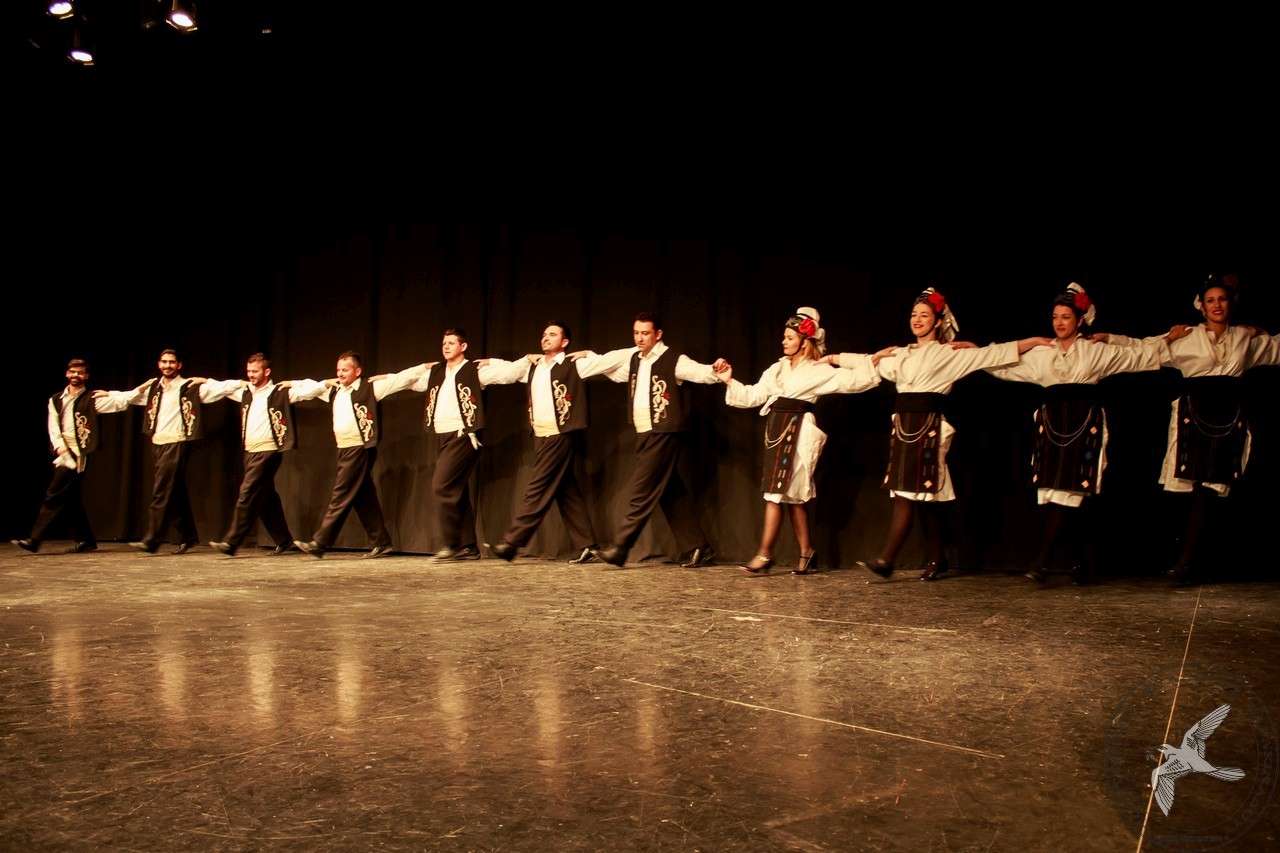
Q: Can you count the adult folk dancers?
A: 11